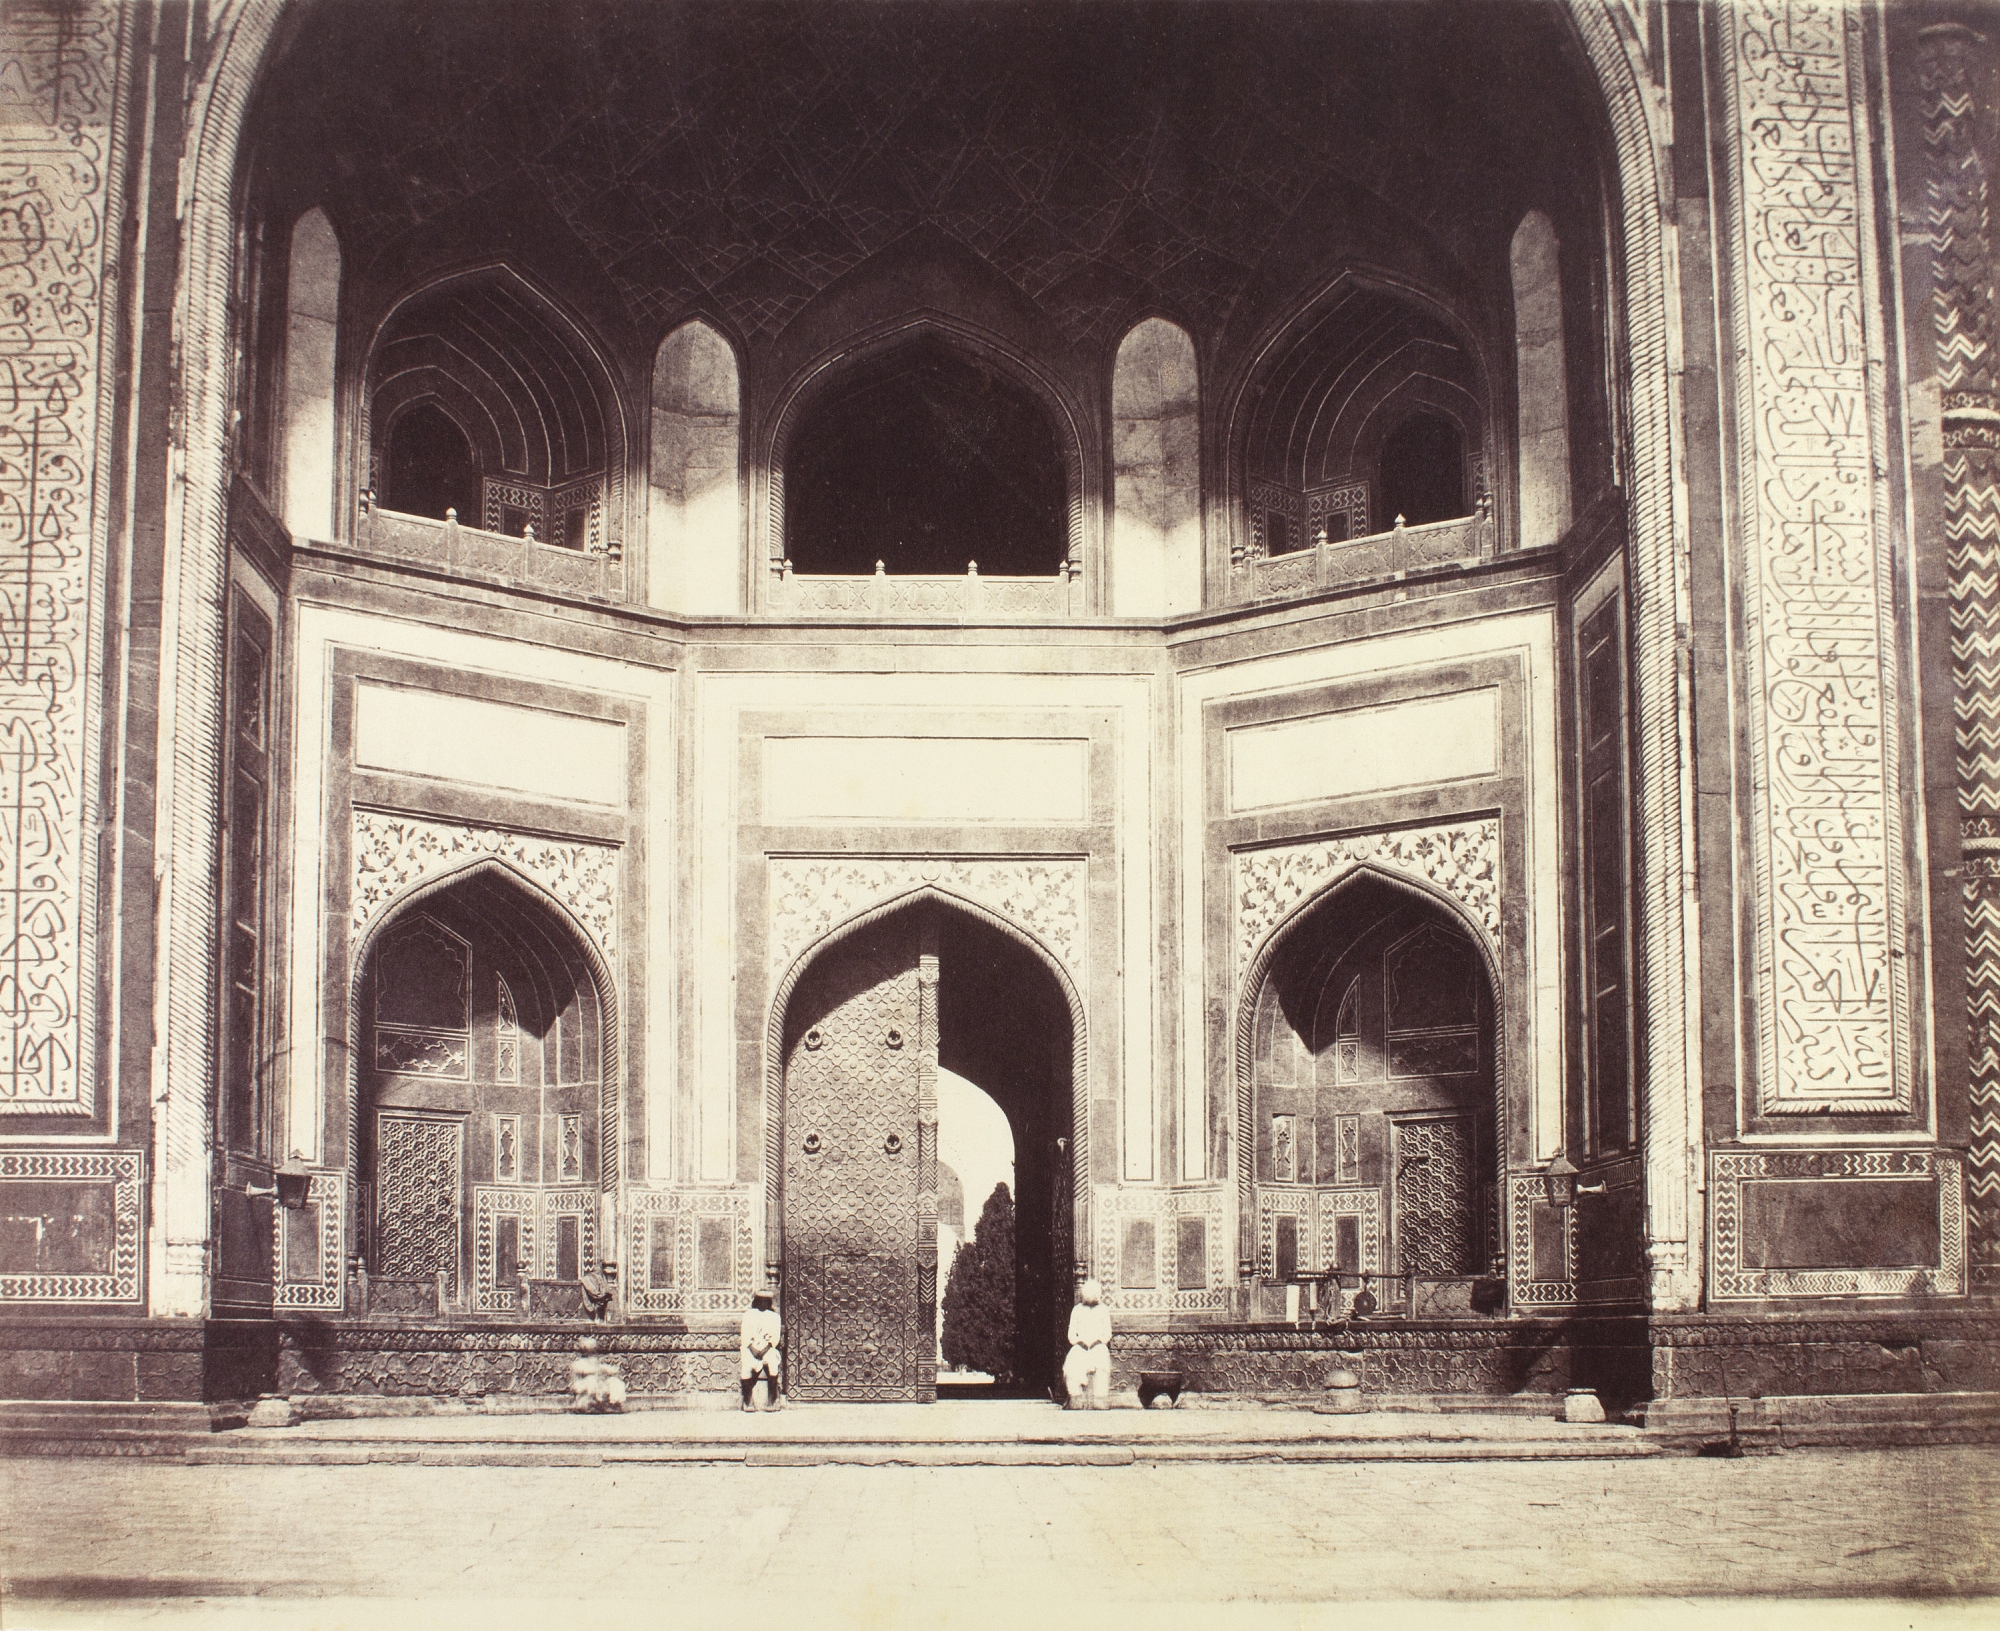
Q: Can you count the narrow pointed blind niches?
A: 4